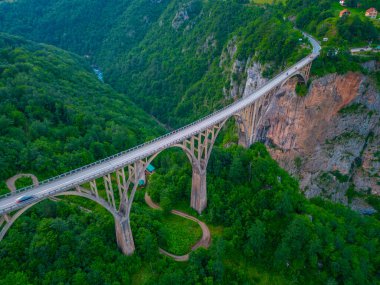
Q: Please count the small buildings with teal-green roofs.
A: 2